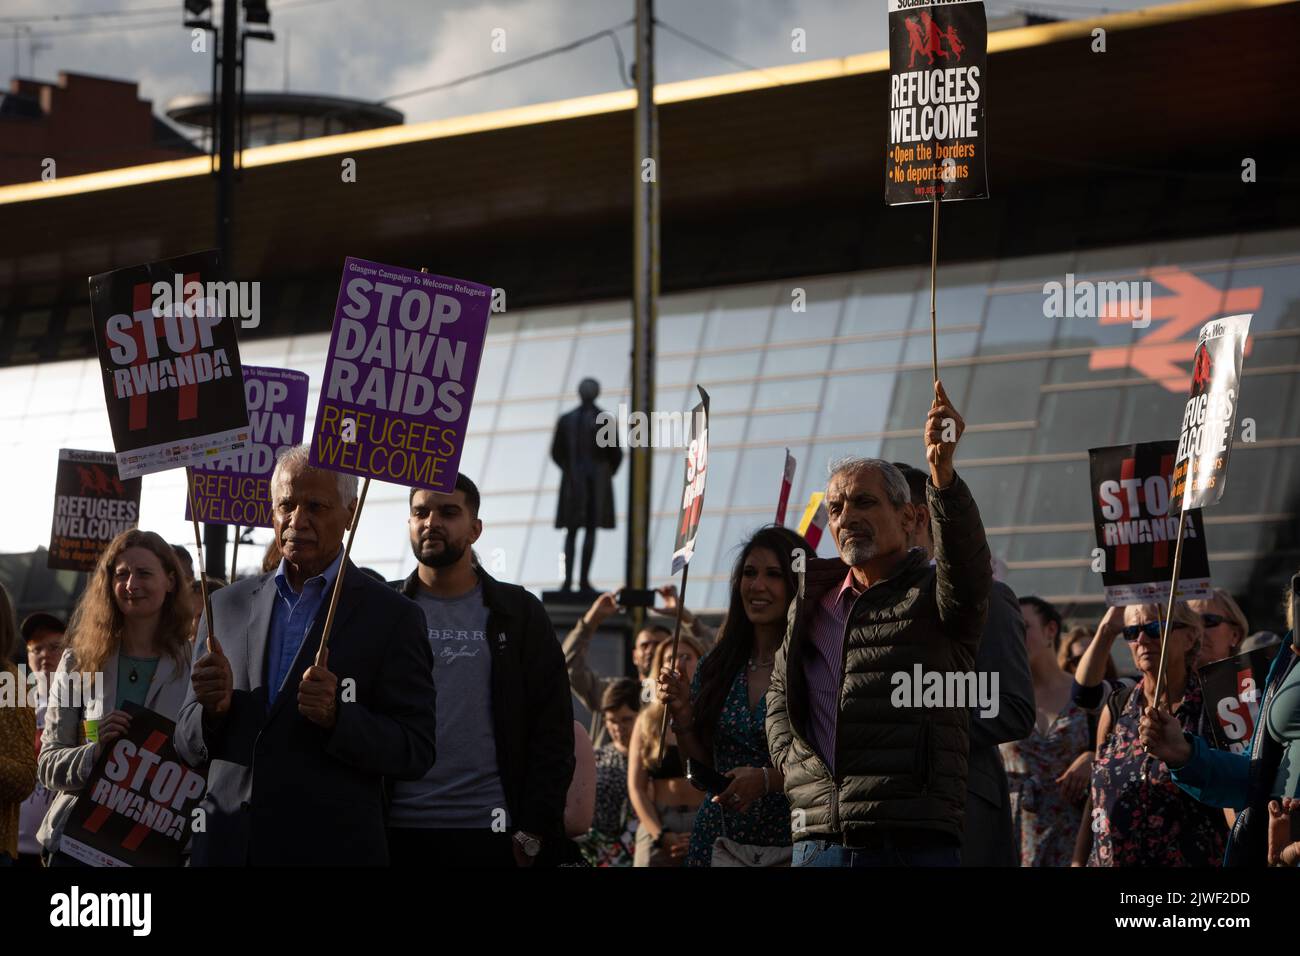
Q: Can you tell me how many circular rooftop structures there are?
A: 1